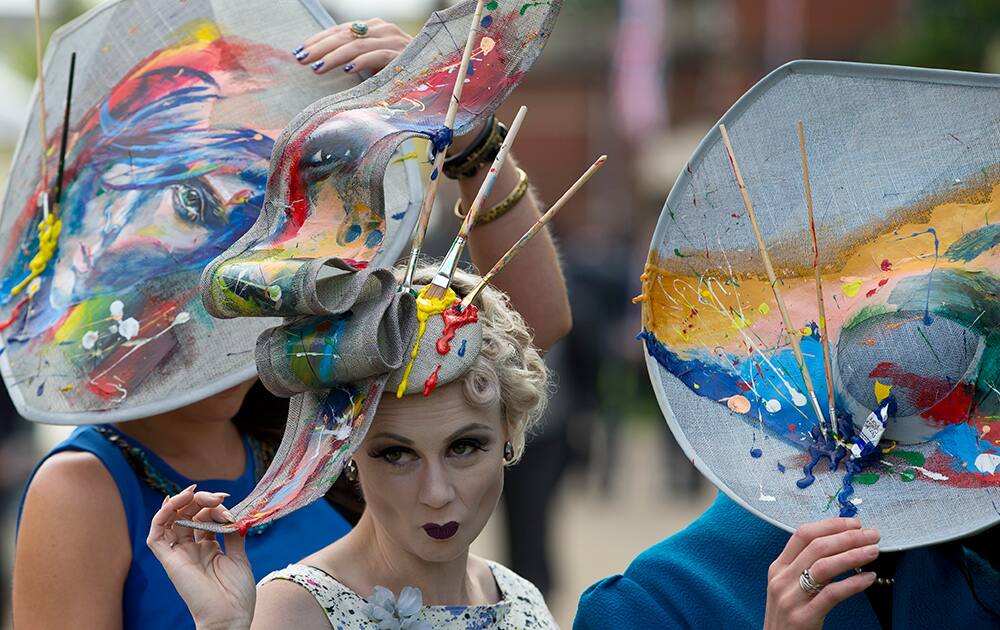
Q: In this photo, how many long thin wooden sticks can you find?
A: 7